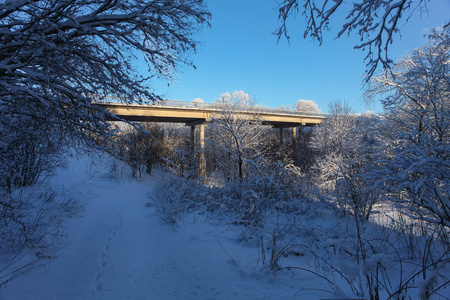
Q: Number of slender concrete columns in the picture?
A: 4